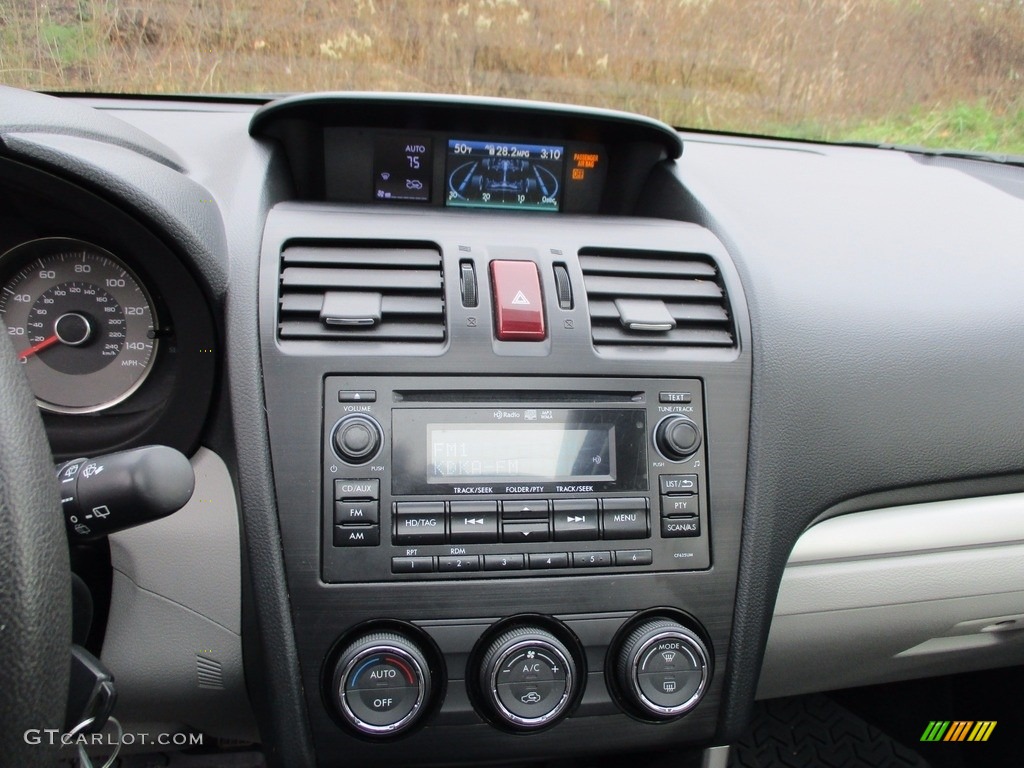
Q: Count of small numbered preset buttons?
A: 6